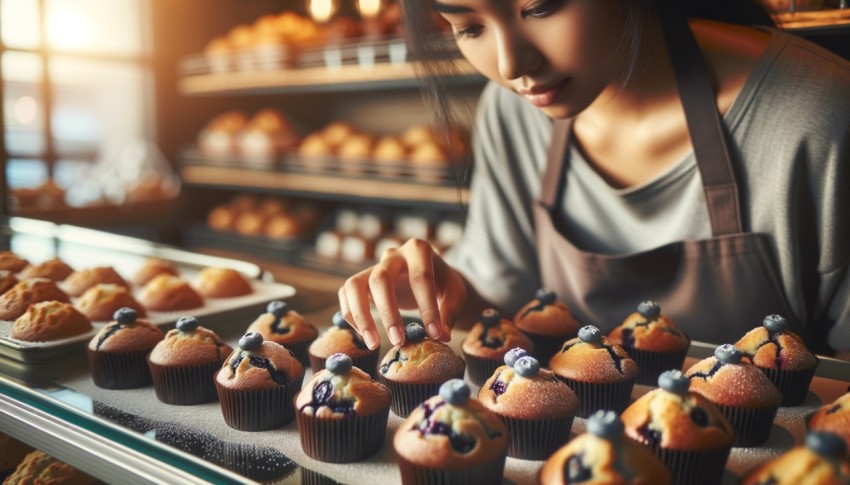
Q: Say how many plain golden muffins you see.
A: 10